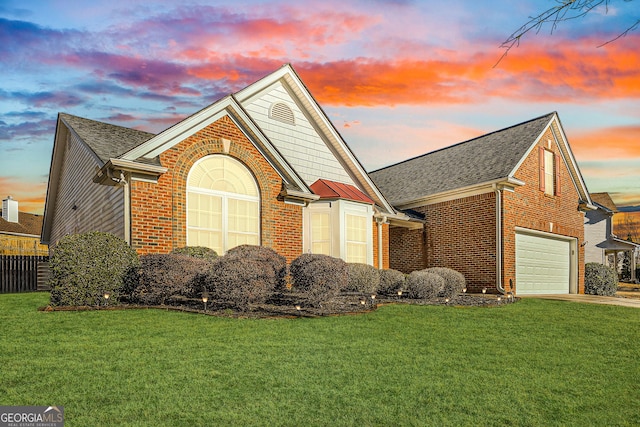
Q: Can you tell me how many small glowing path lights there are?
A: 11